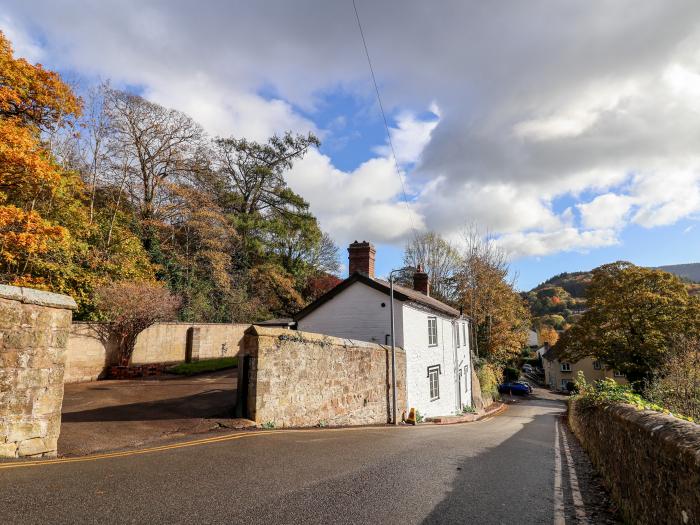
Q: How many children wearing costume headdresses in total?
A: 0